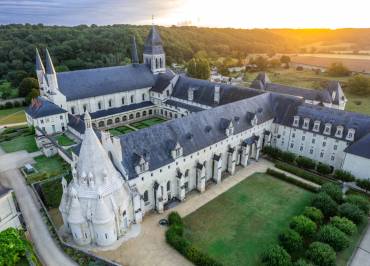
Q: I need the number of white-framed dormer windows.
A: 10